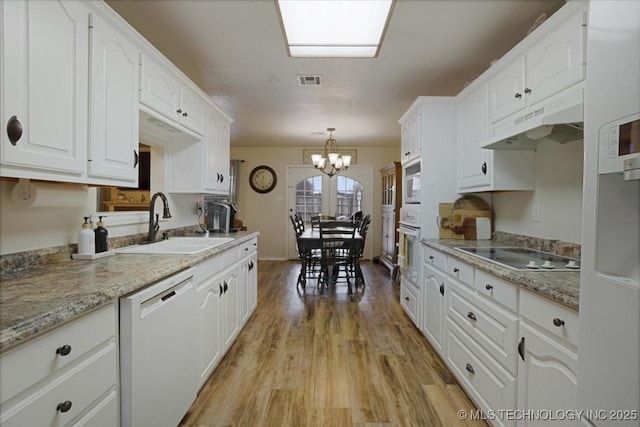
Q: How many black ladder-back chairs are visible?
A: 6